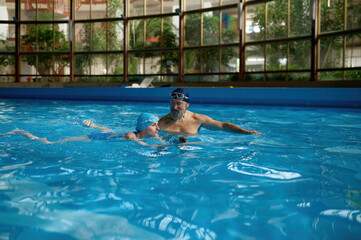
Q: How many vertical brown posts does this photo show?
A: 6